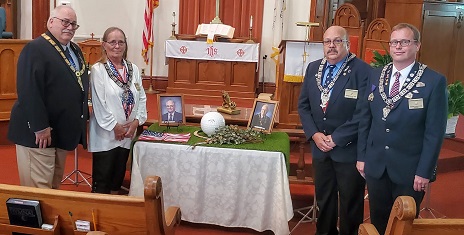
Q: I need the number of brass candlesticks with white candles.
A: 2